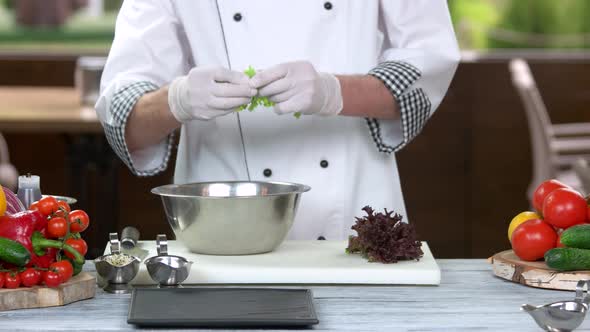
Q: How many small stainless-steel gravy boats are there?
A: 3